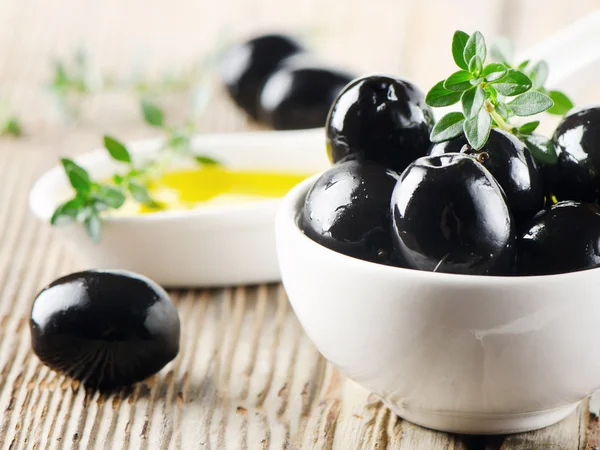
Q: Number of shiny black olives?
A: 9